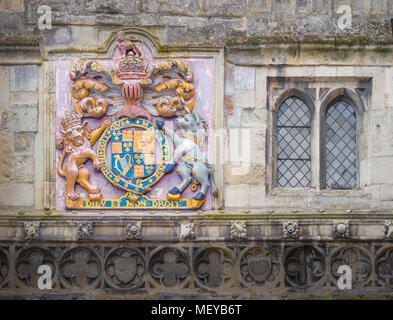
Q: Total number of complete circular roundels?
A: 8